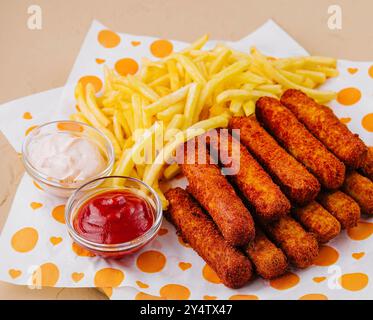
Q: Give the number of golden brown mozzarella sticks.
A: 12